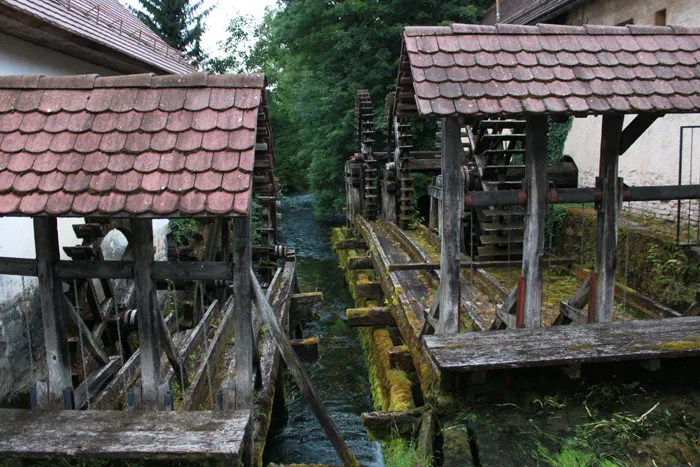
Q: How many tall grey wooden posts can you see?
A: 6